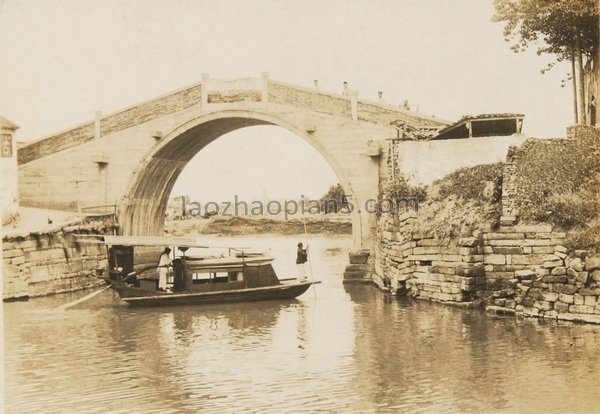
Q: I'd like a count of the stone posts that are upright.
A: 4